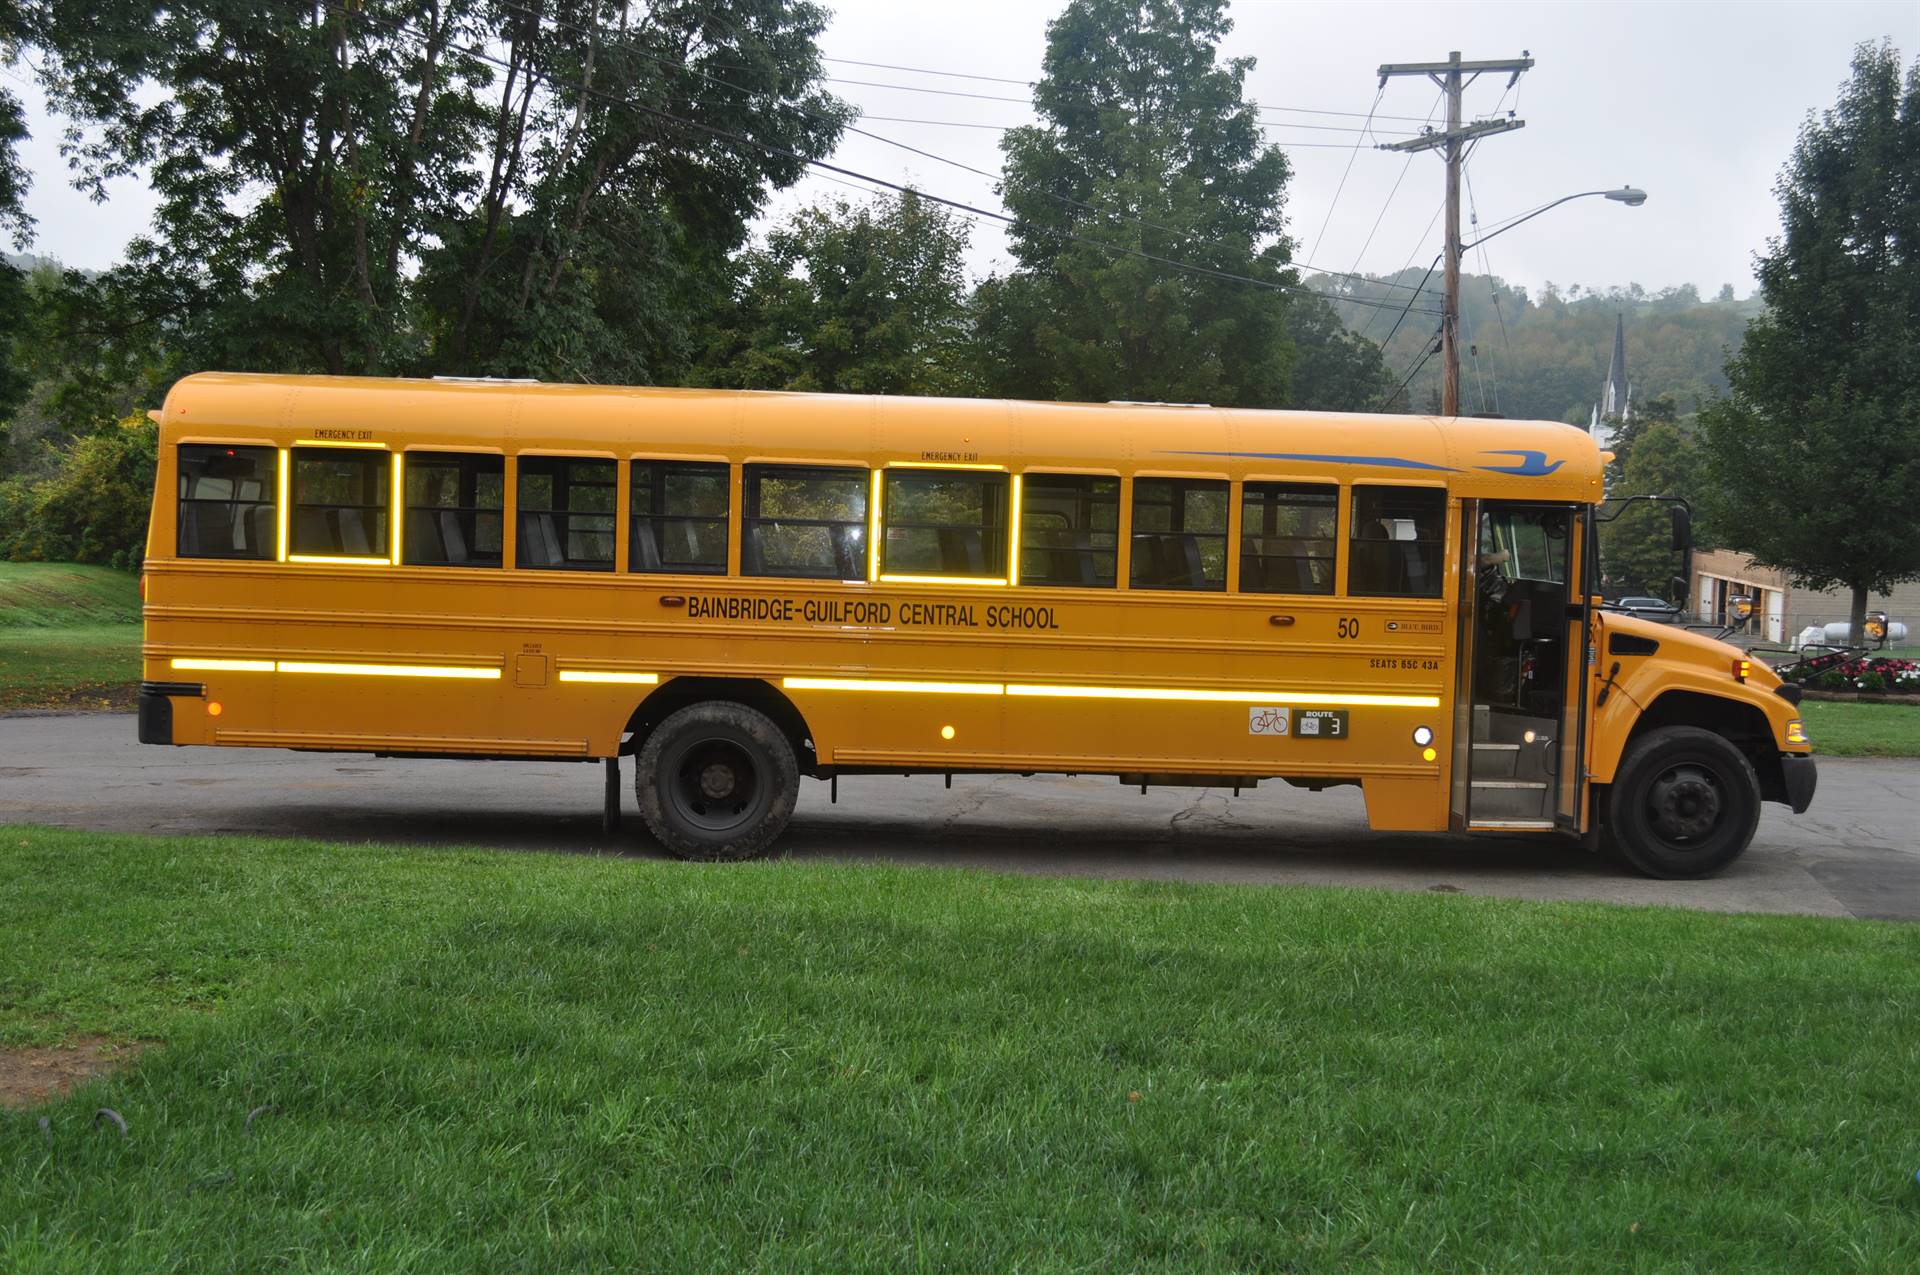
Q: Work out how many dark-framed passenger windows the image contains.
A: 11